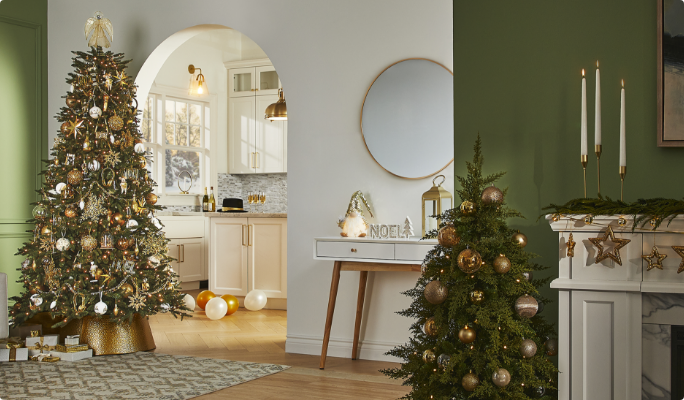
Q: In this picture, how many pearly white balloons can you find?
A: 3